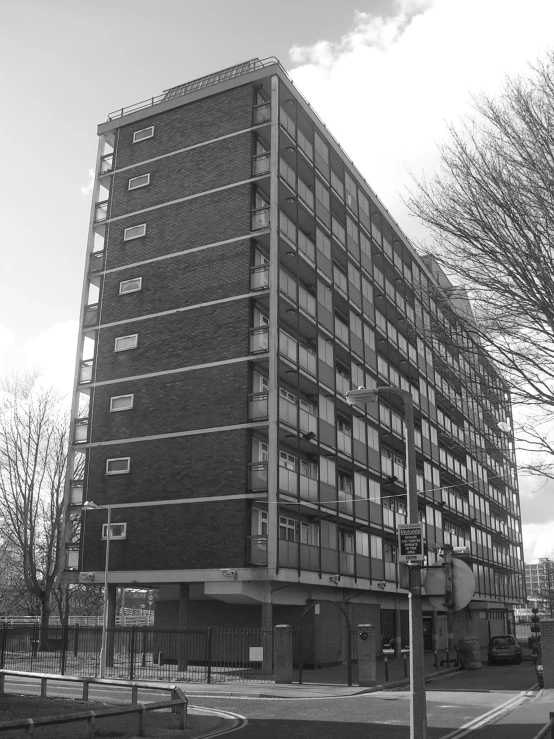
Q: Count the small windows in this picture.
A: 8